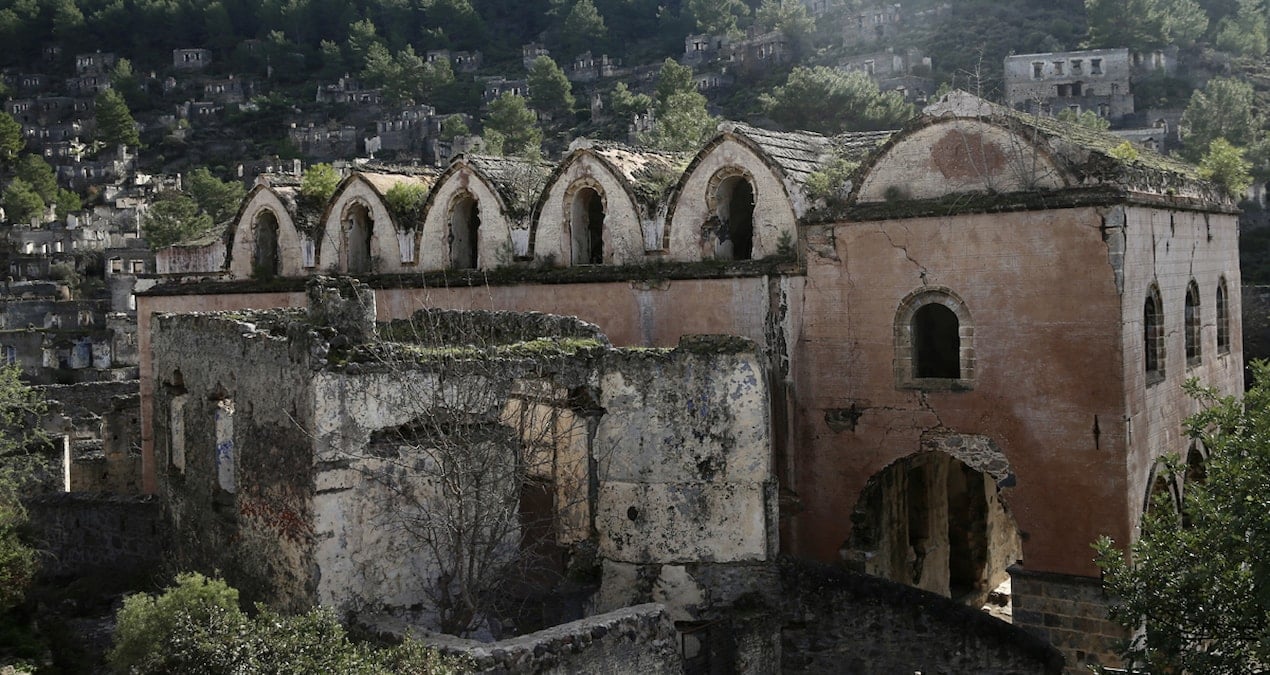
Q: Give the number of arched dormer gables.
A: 5